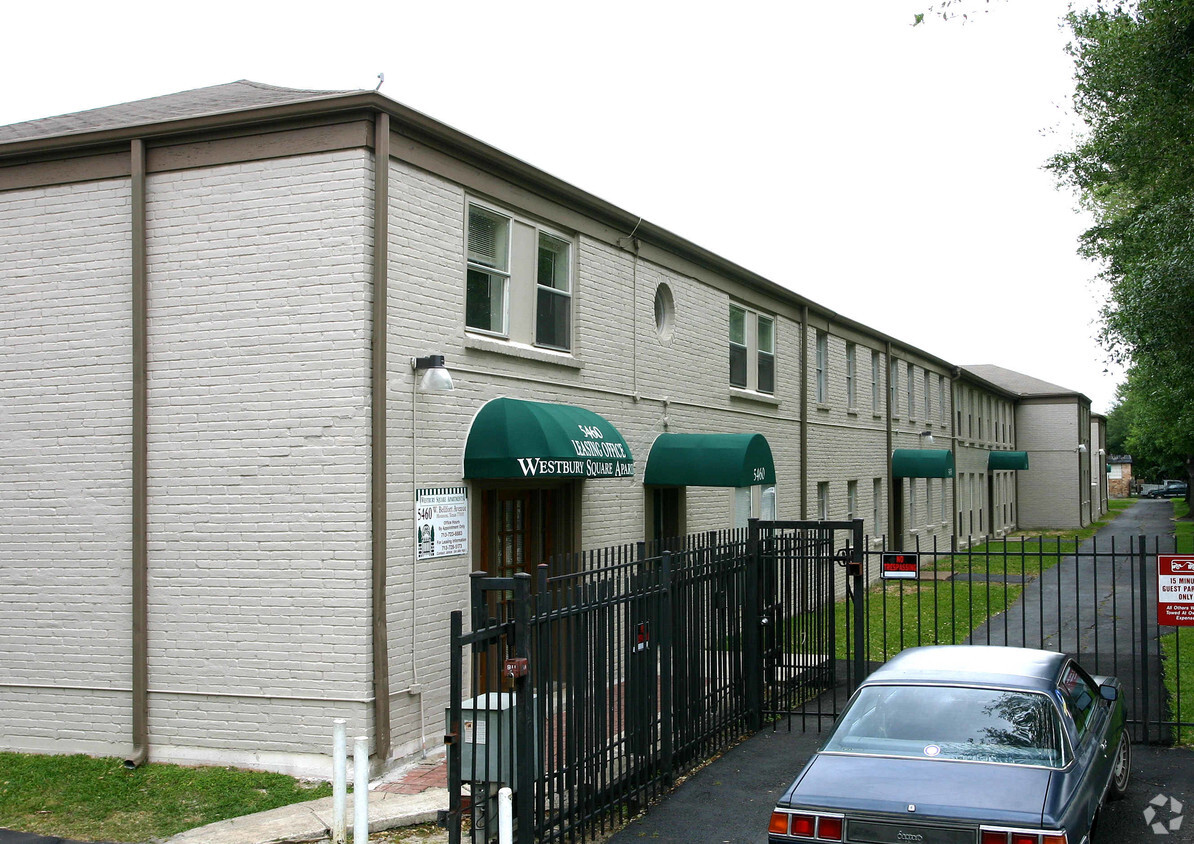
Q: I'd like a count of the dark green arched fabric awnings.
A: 4